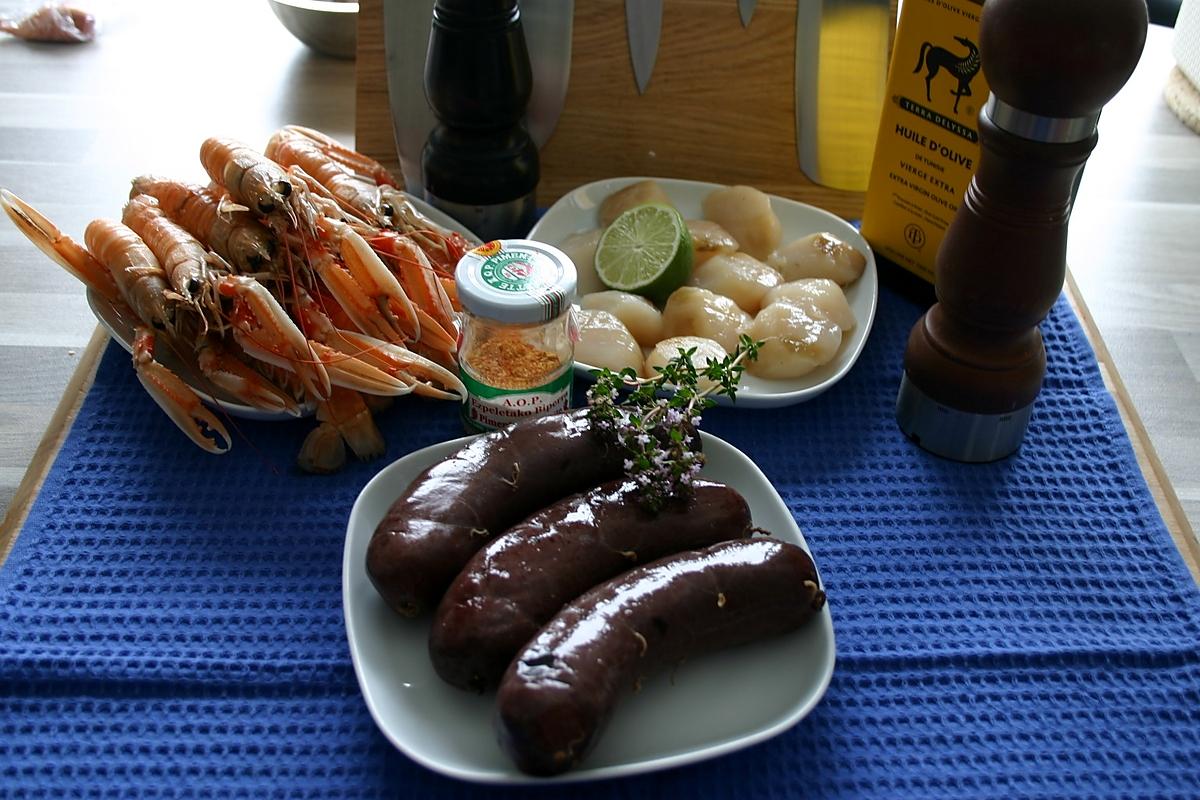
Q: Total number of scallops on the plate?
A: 12